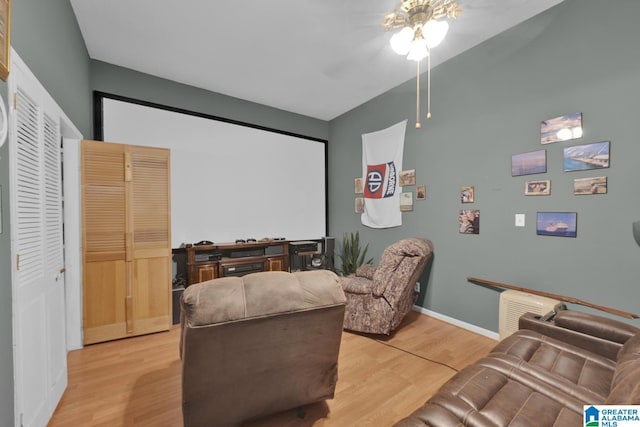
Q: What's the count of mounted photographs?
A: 13